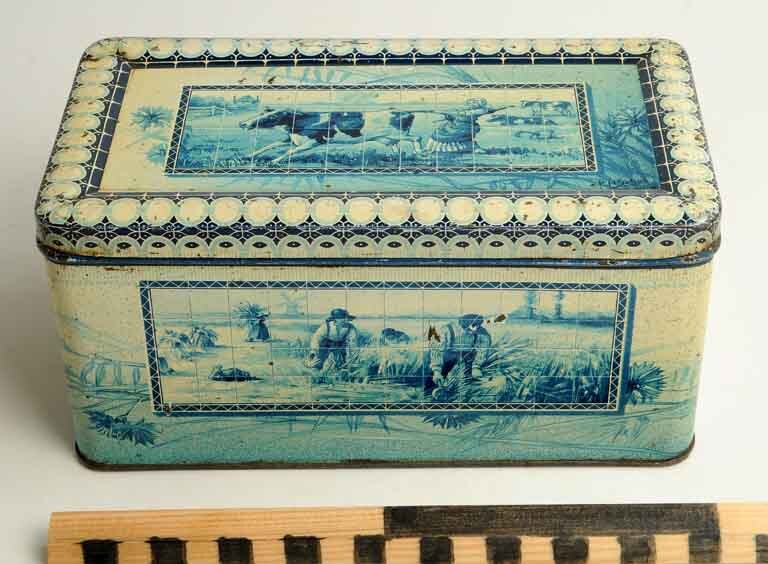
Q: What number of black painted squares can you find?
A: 11